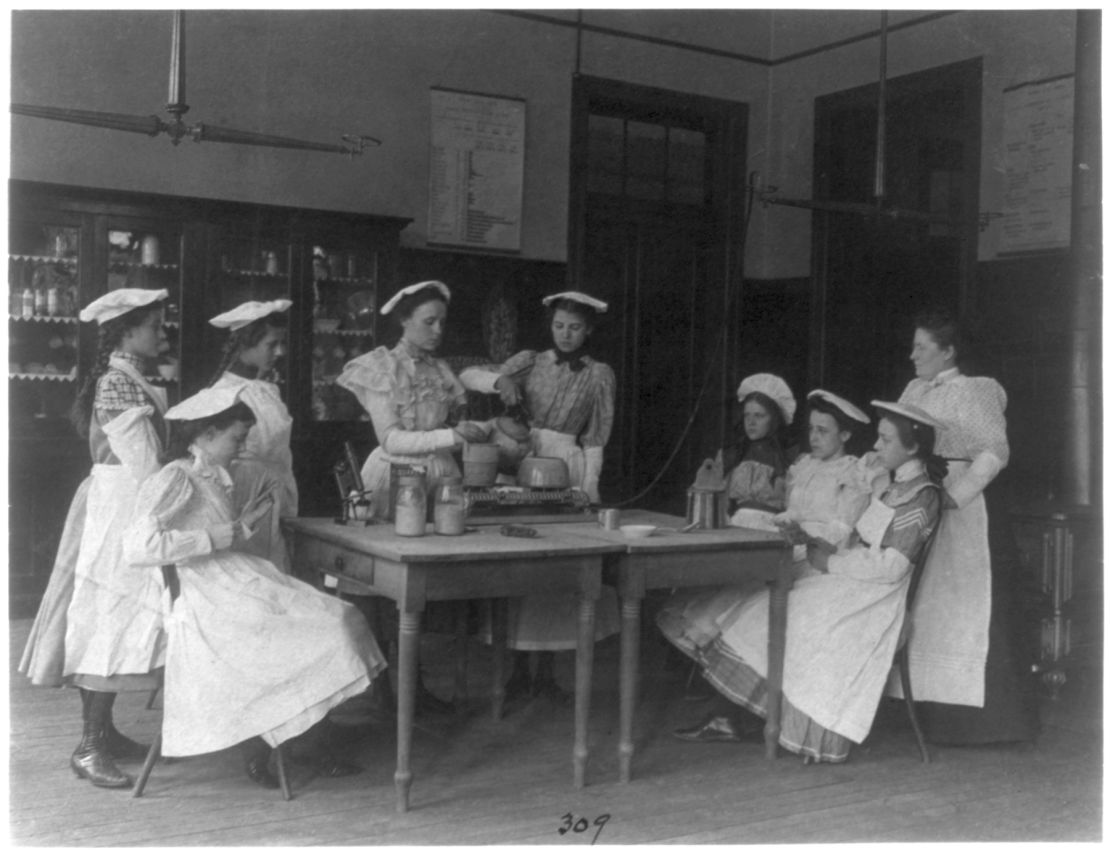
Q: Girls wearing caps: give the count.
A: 8